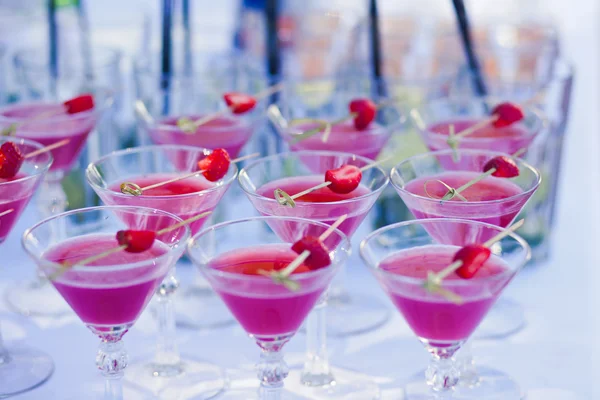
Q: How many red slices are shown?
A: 11